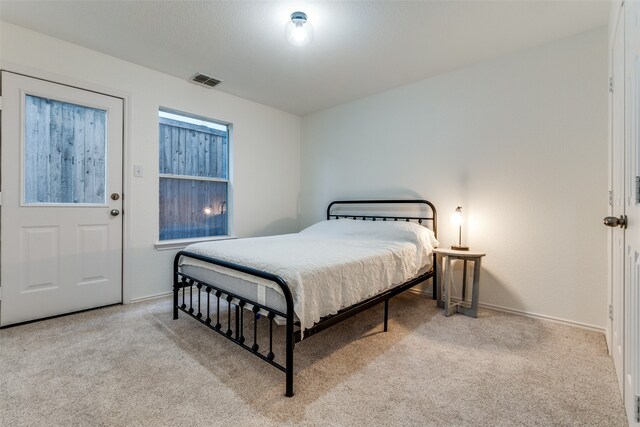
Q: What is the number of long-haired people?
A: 0